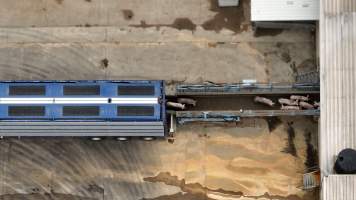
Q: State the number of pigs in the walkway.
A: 8